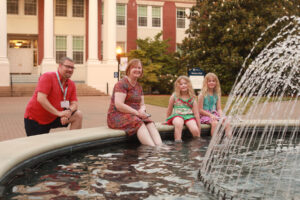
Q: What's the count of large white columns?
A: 4